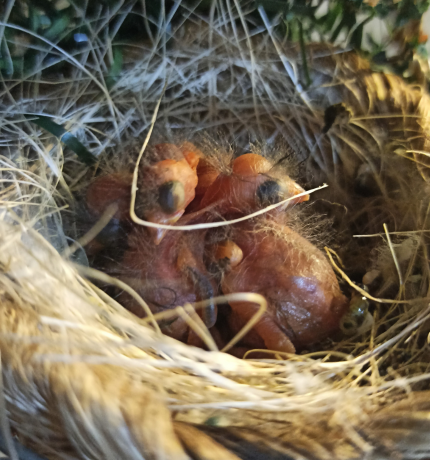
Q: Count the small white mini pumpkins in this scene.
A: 0